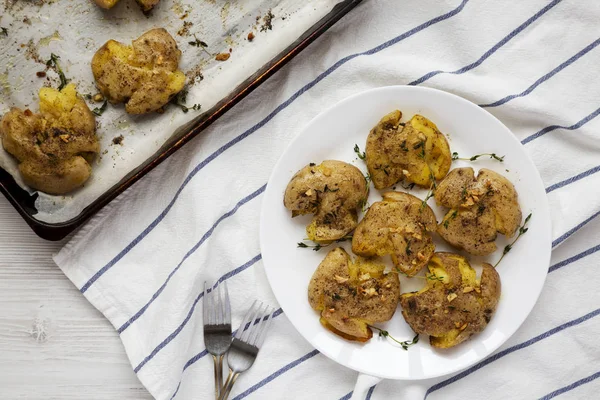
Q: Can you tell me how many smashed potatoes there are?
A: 9